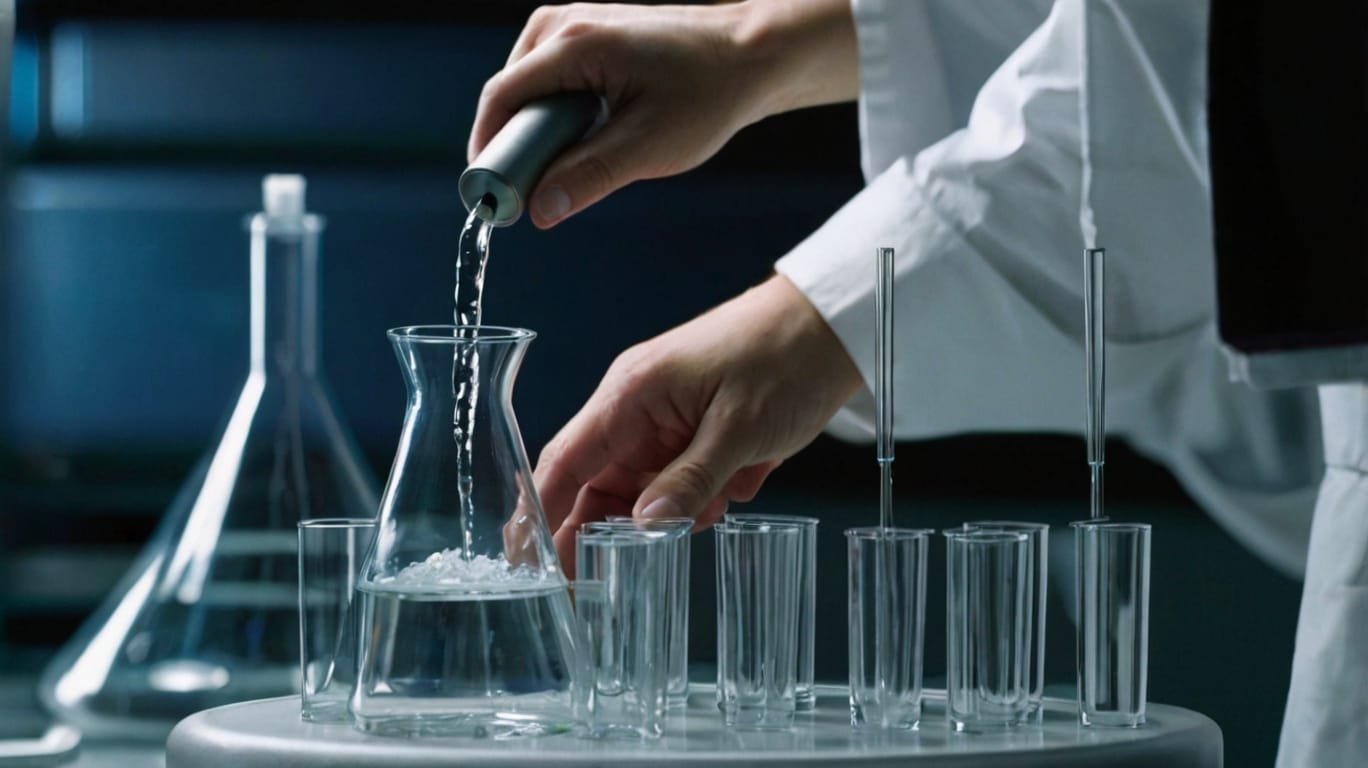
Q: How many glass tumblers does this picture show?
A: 9